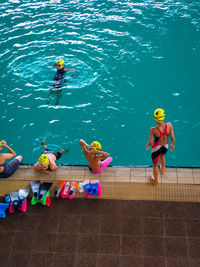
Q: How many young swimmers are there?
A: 5